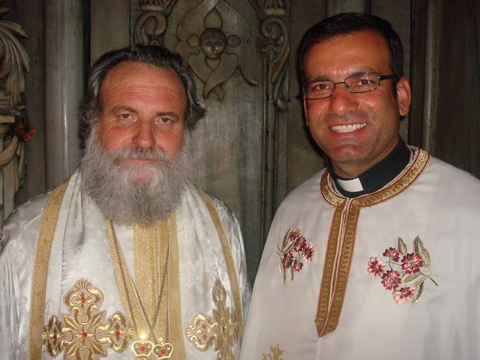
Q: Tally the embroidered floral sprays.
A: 2